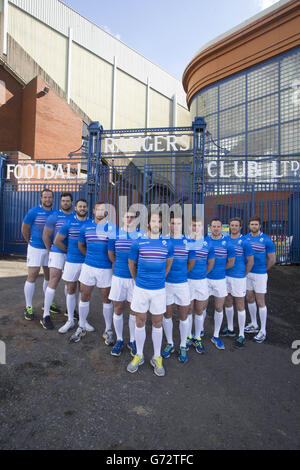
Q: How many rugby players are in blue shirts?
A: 11